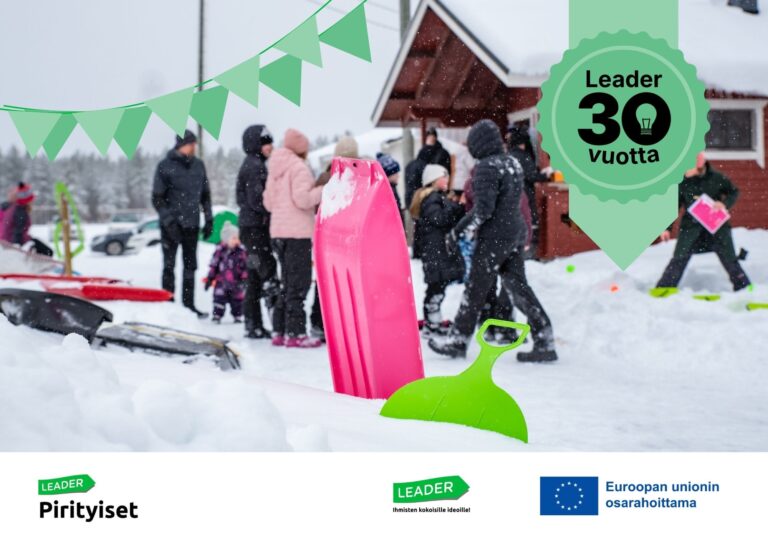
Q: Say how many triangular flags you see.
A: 10